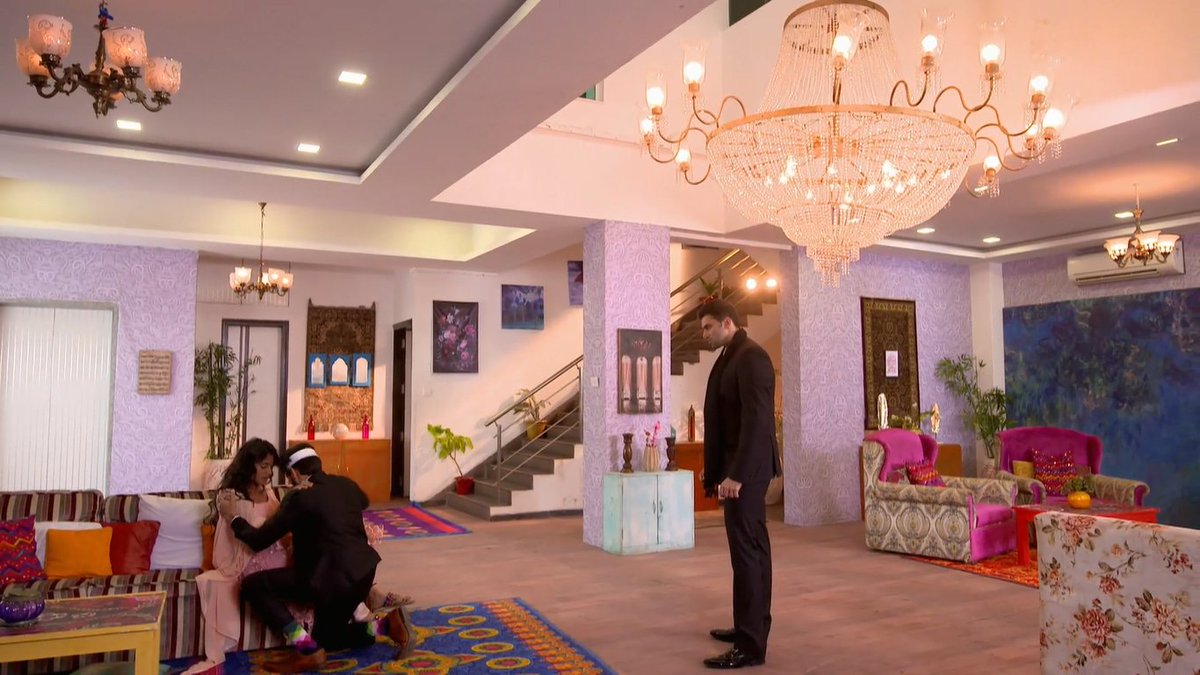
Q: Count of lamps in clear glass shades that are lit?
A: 11